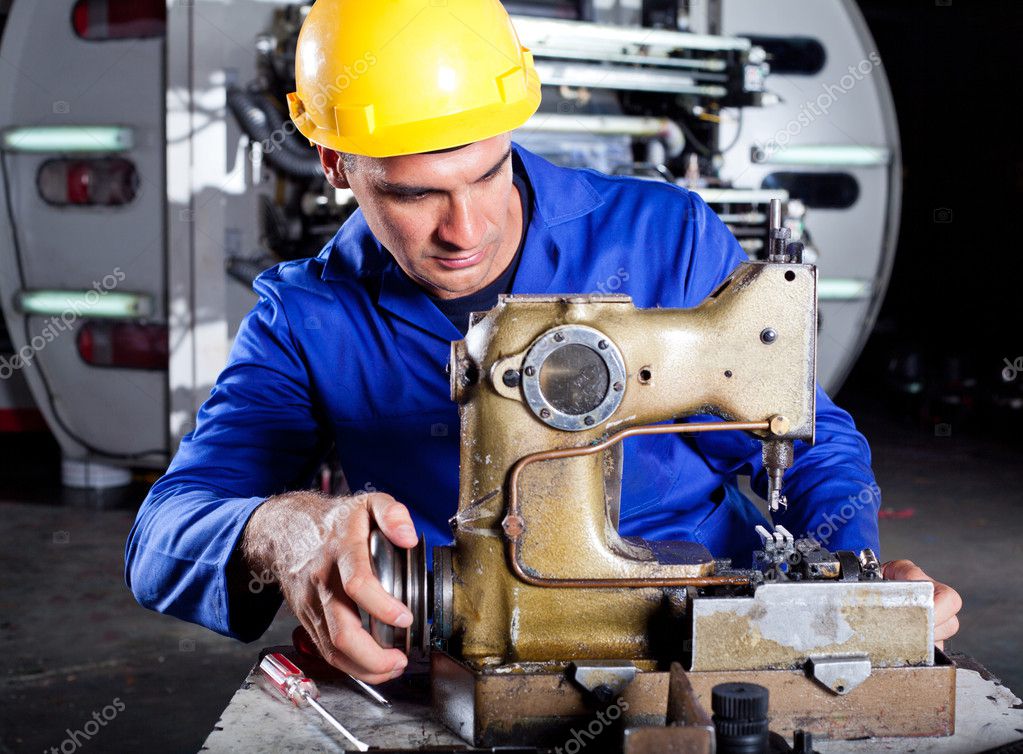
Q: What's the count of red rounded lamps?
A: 3